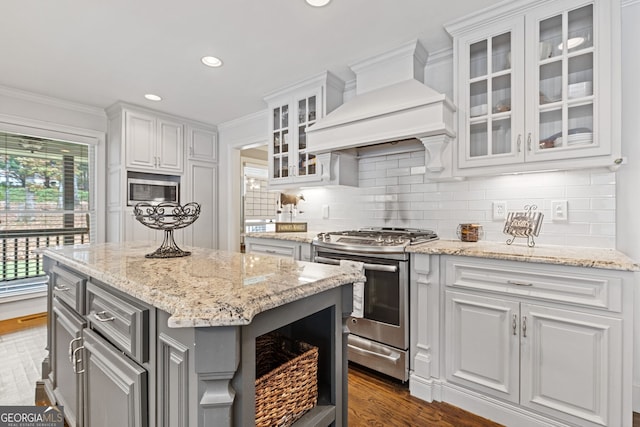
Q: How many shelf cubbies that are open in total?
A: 1